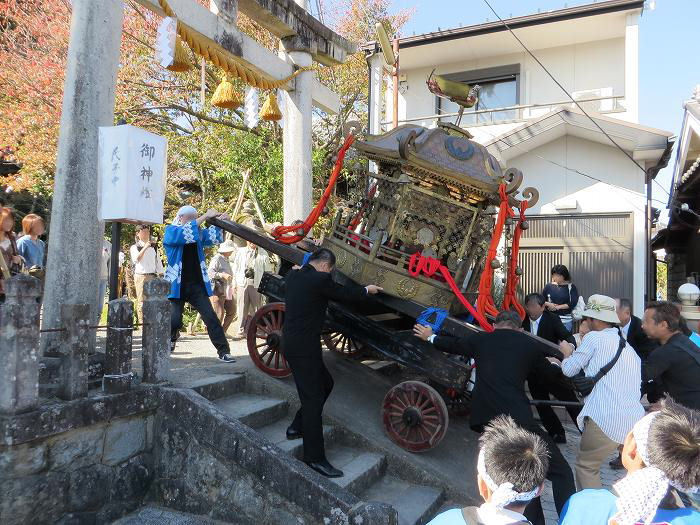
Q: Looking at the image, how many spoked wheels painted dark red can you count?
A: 4